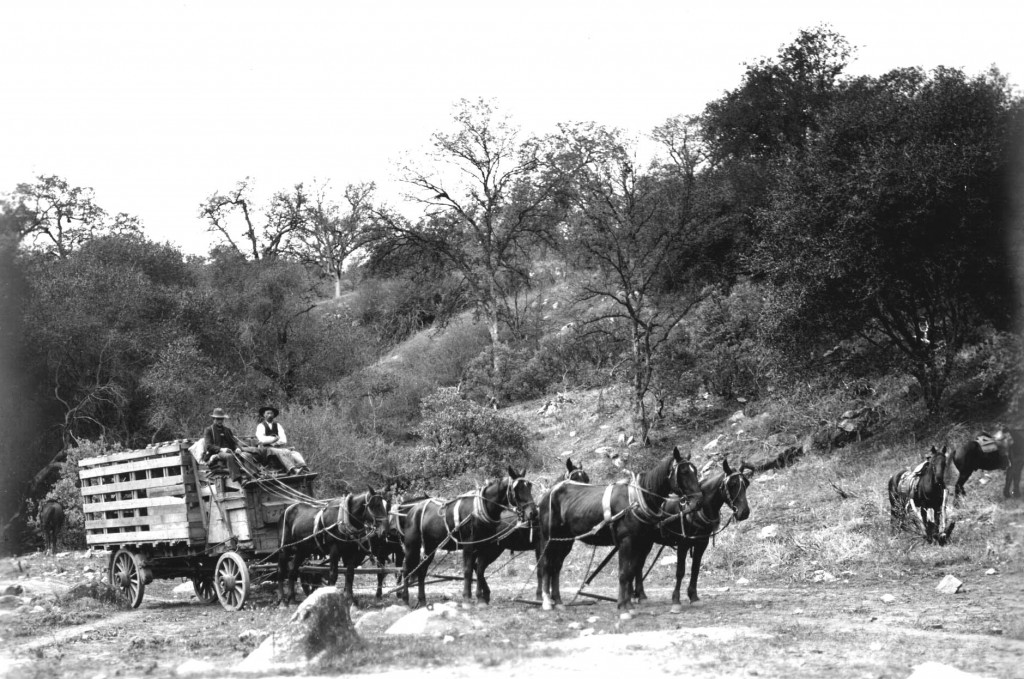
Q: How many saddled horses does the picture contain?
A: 2